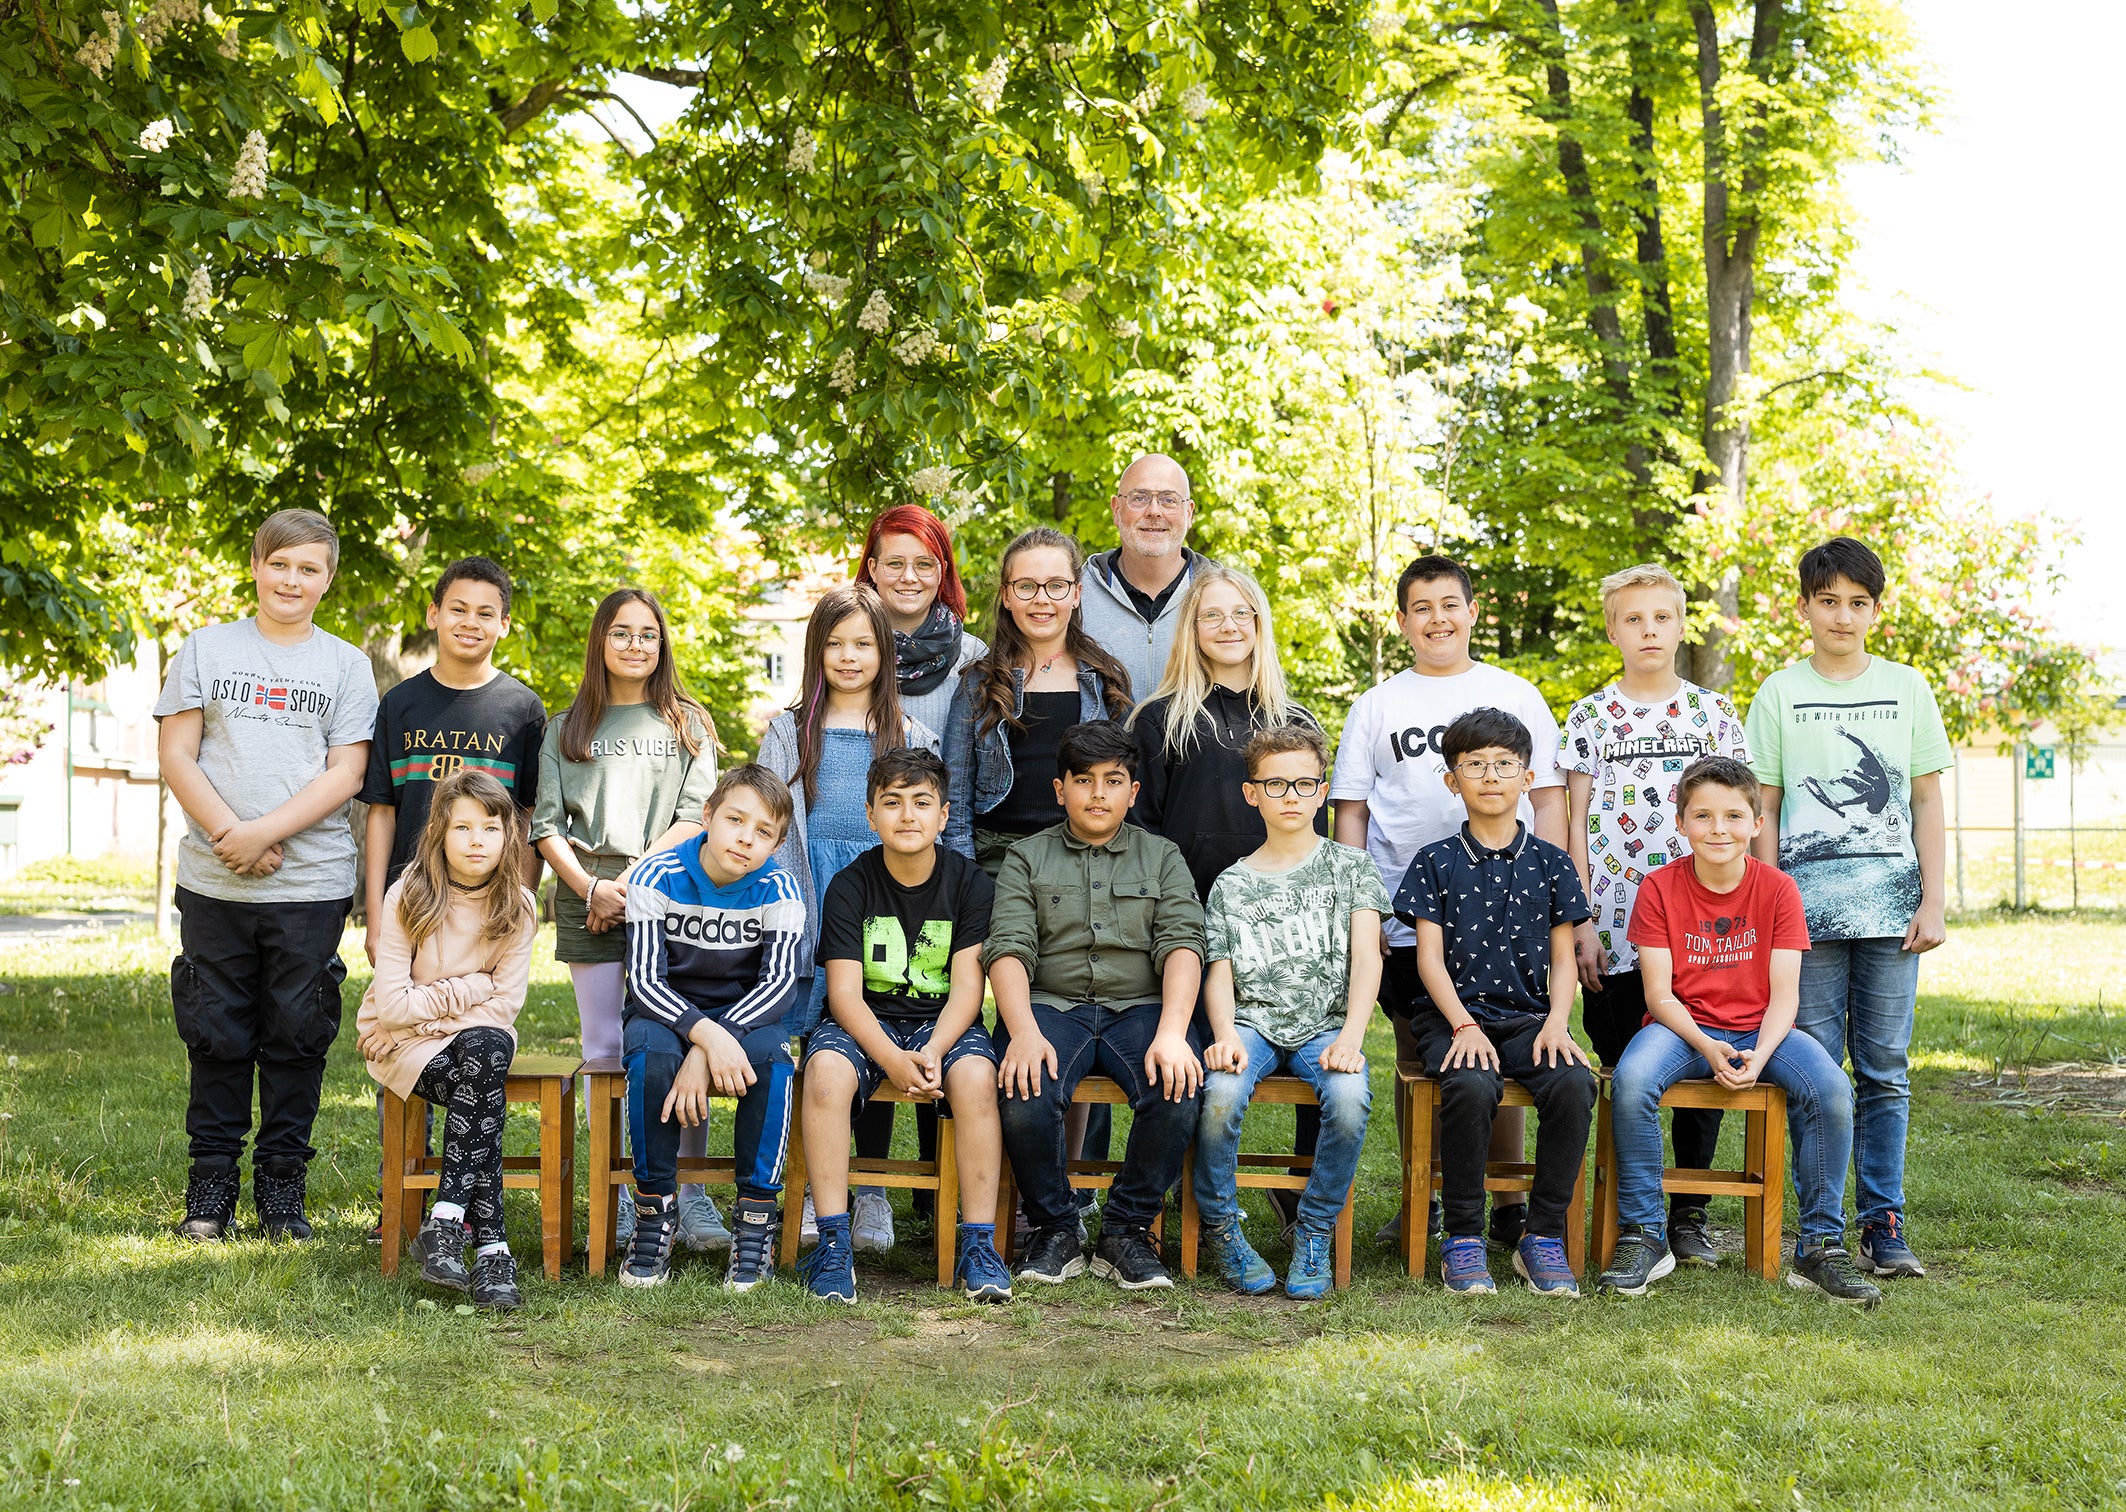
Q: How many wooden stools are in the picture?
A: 7